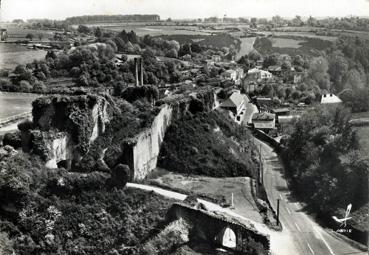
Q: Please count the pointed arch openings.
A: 1